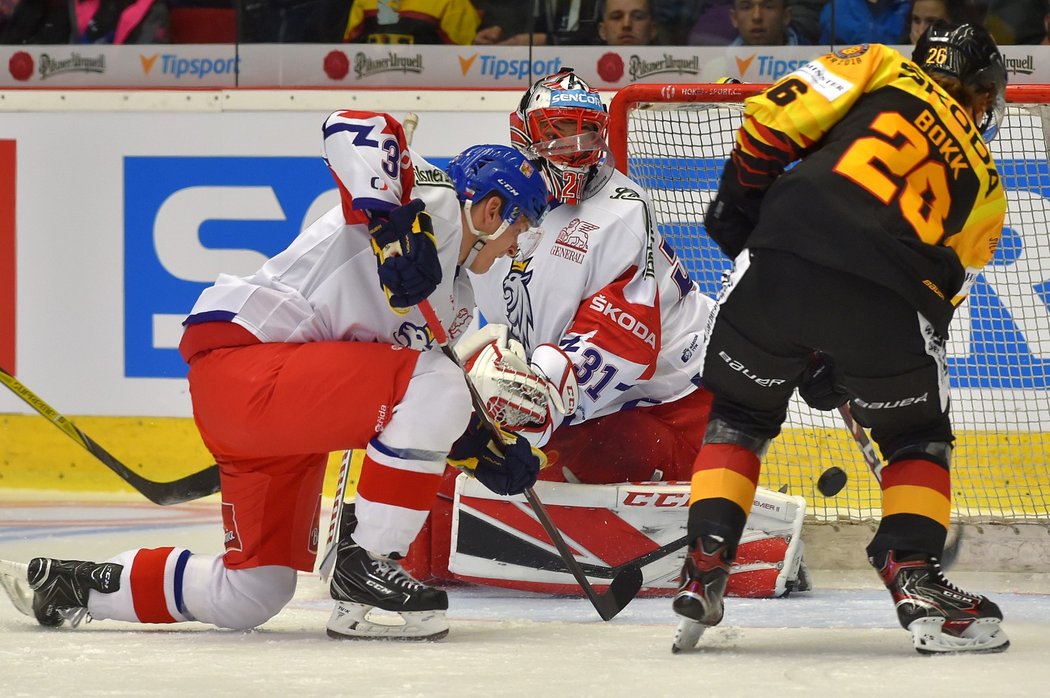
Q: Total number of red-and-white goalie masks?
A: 1